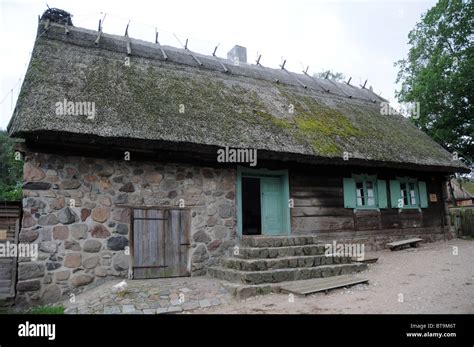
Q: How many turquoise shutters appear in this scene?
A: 4